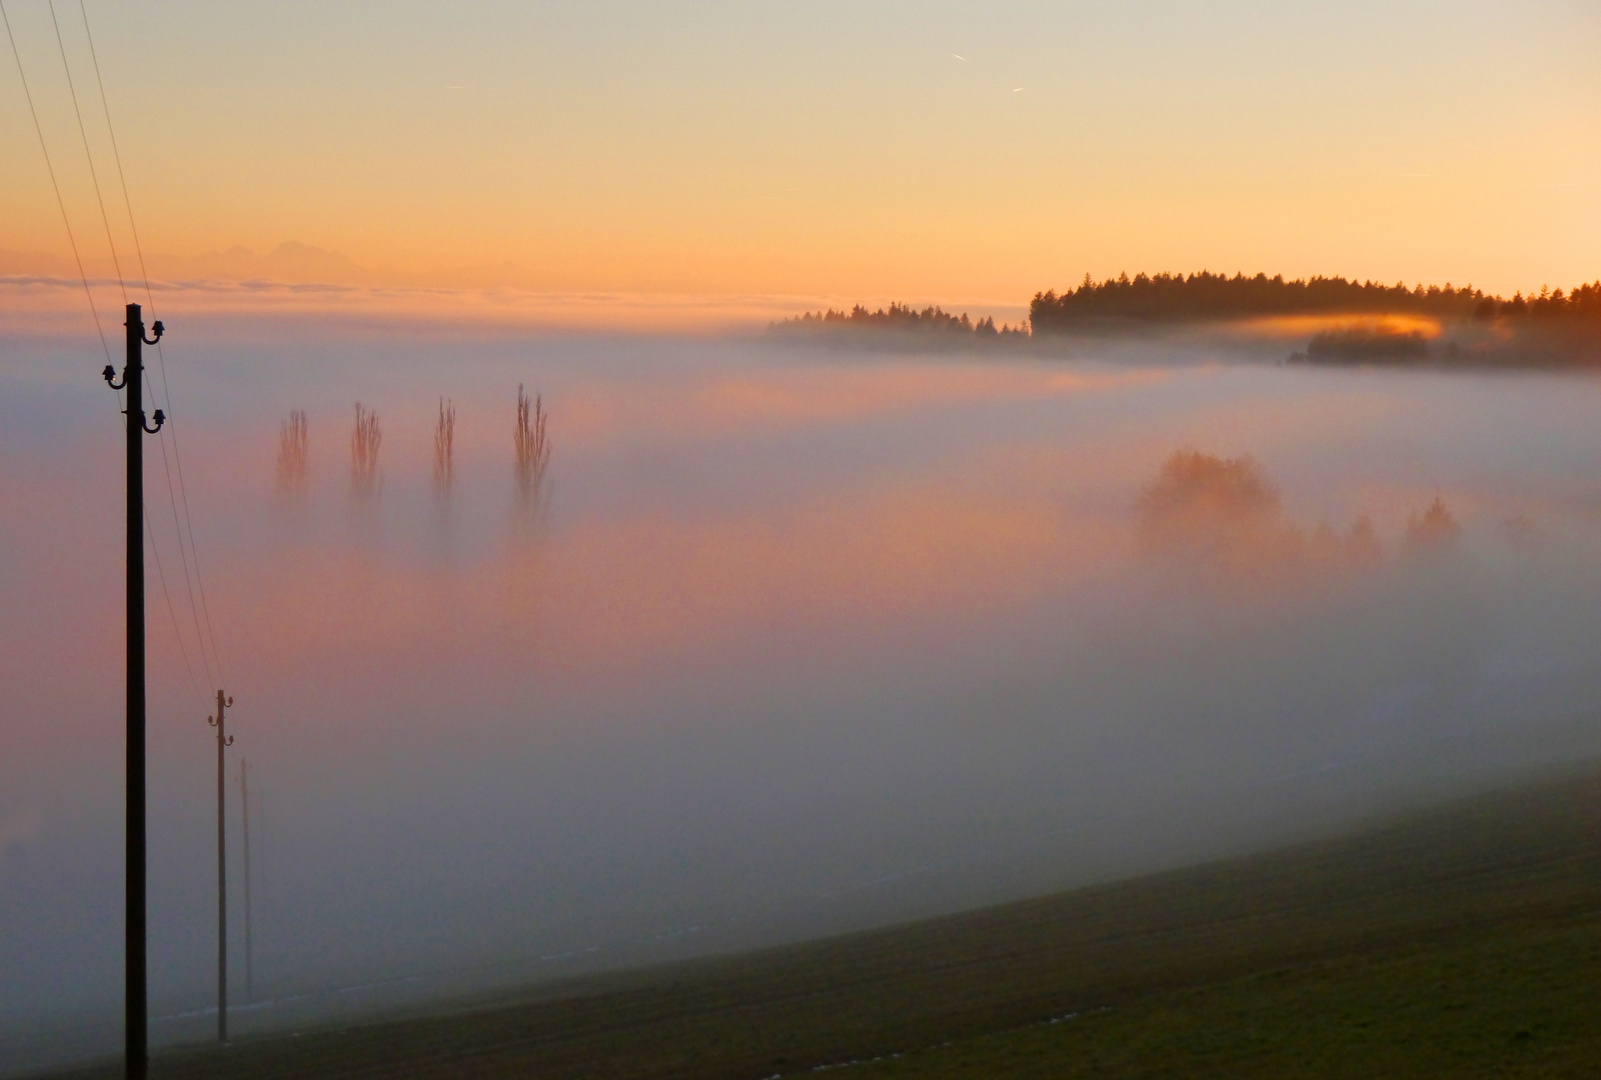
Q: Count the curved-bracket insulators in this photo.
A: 6